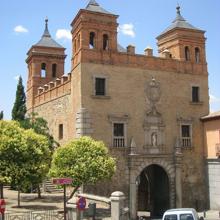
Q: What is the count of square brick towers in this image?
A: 3